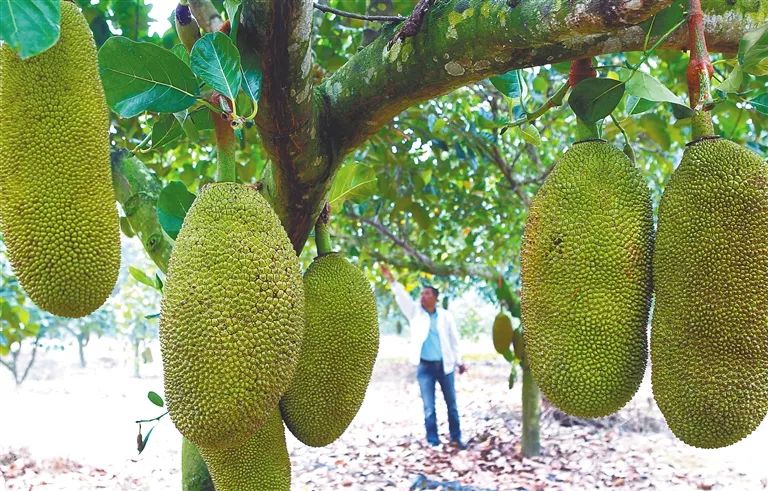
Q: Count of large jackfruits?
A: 6